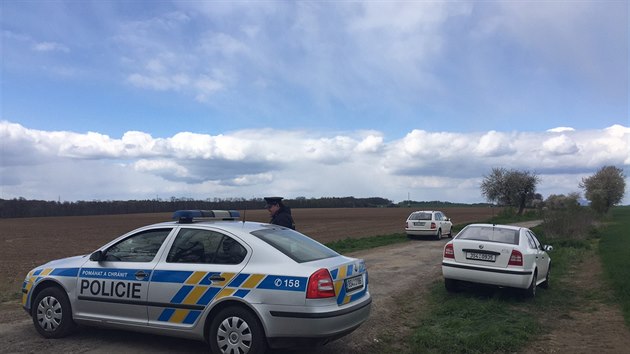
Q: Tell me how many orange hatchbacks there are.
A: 0